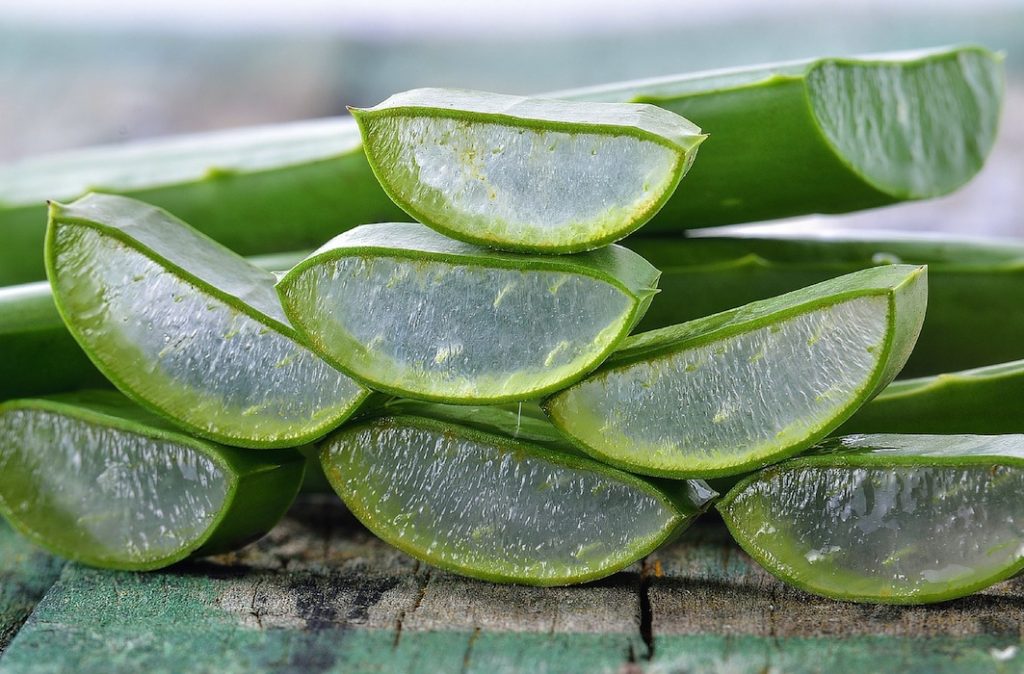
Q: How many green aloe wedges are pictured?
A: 7